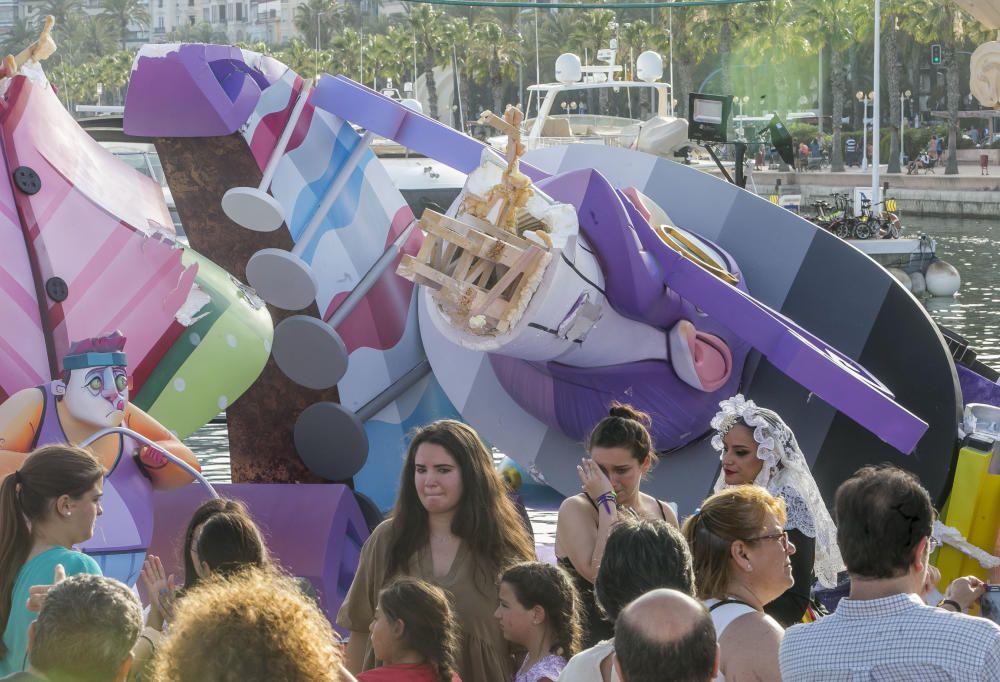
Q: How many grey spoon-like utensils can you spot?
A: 4